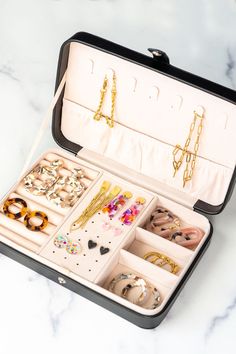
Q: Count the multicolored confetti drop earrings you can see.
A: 2